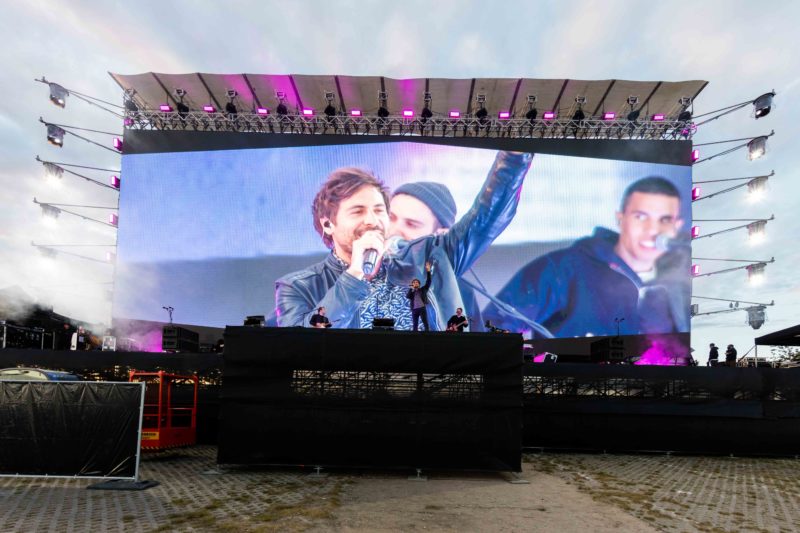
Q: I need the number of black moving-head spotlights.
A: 12